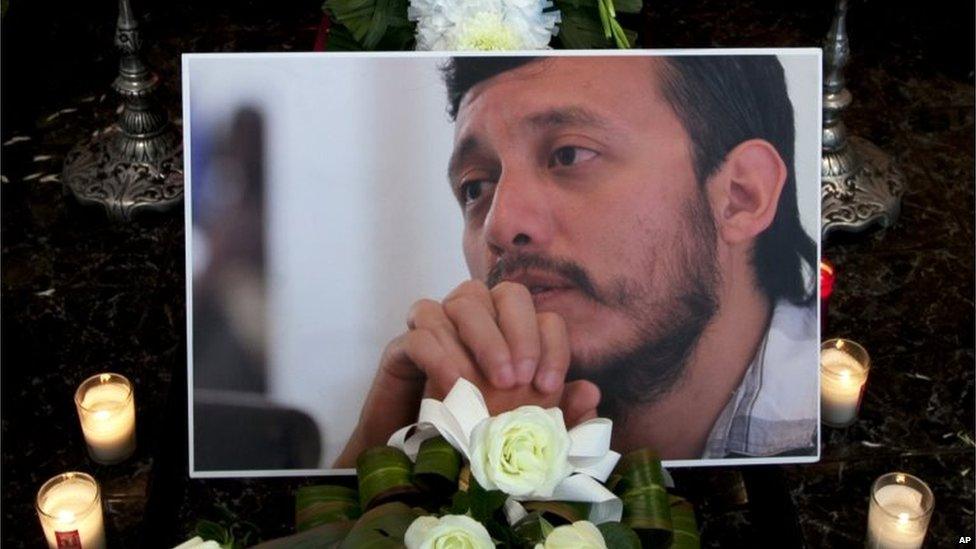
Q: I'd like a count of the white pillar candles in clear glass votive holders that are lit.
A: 4